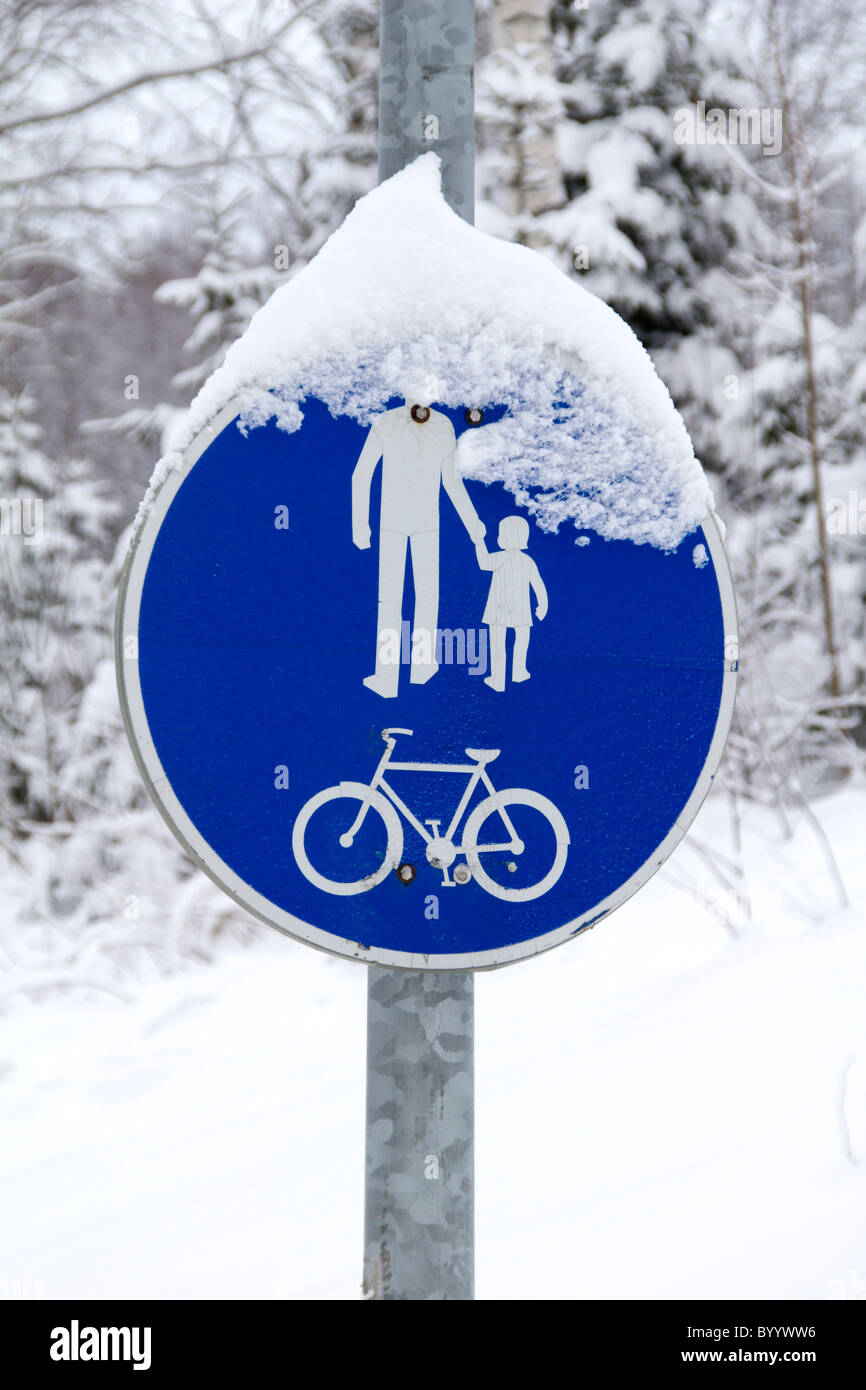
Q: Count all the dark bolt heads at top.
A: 2